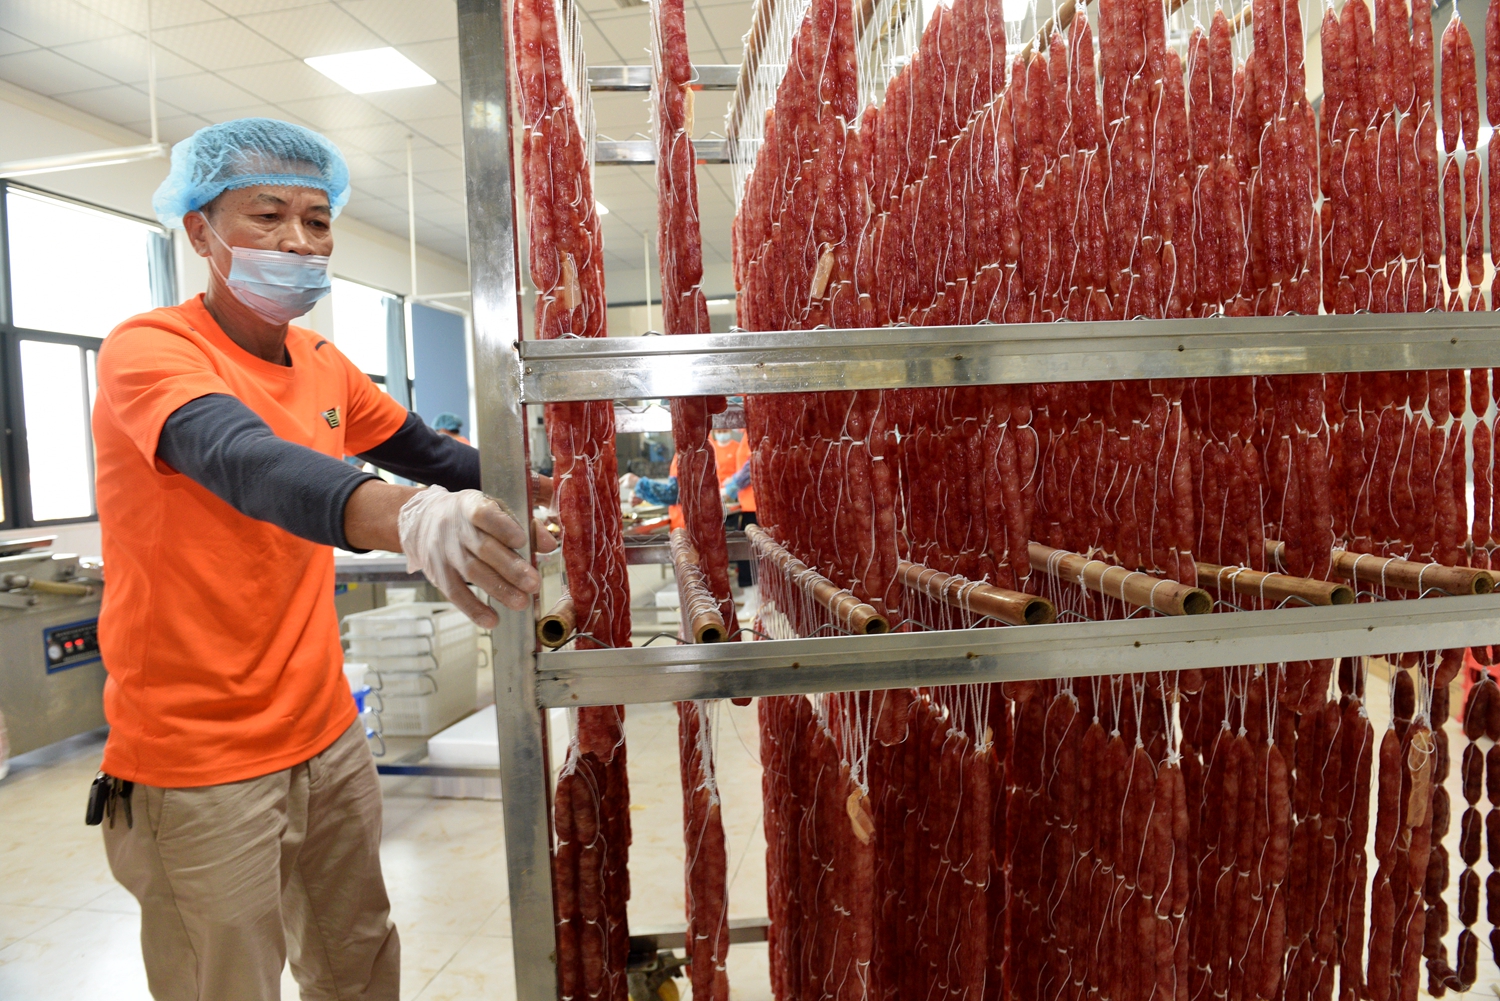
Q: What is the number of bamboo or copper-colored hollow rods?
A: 7